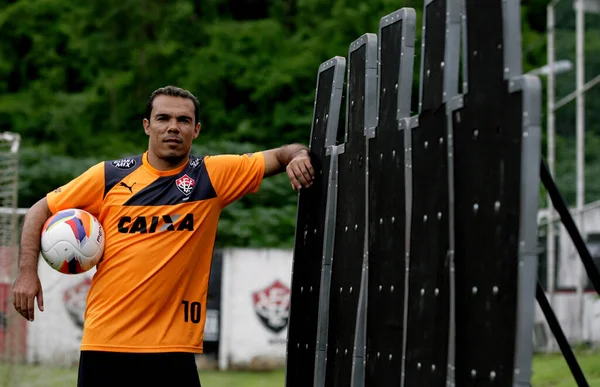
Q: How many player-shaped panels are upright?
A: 5